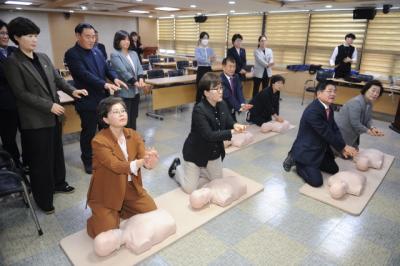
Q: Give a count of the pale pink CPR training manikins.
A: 6